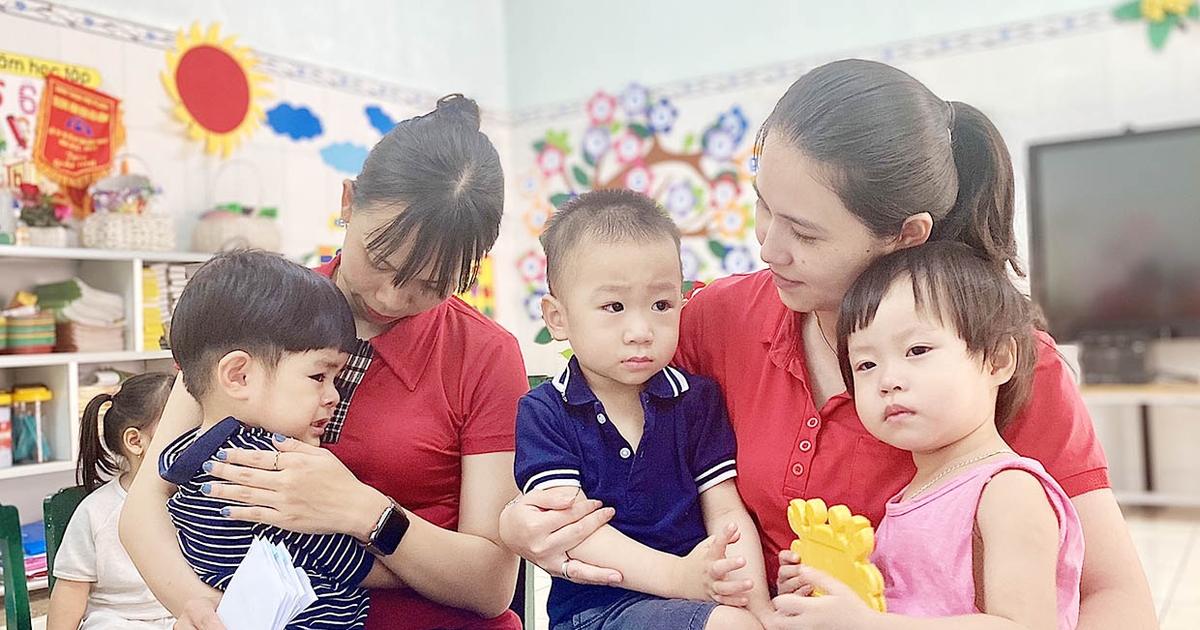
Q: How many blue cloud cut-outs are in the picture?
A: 3